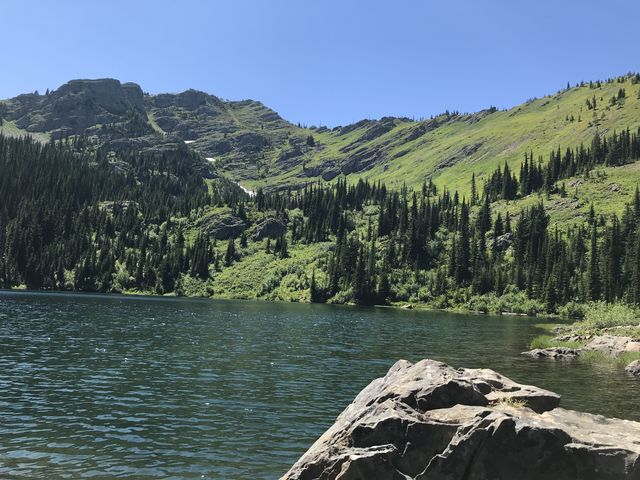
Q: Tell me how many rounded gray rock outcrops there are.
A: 2